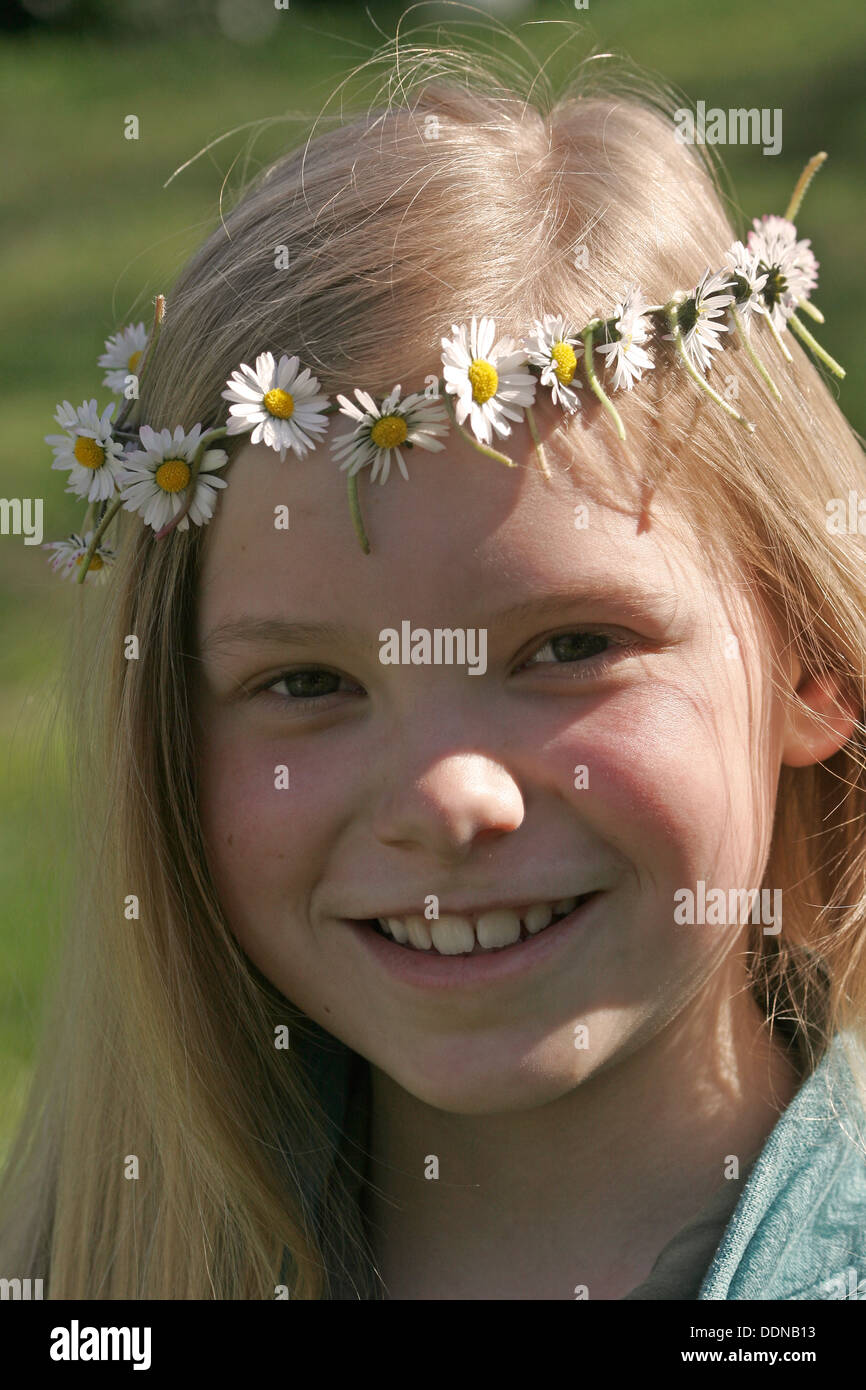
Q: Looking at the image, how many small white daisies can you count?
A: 12